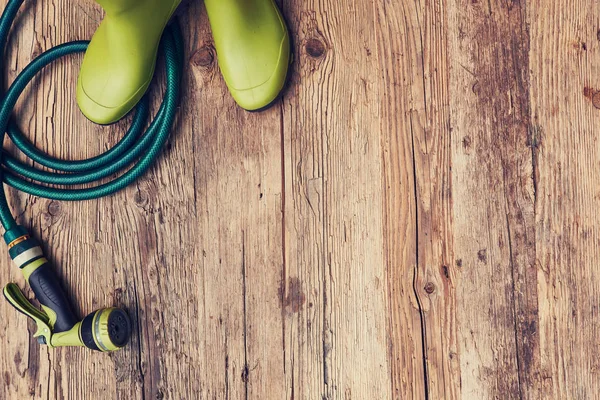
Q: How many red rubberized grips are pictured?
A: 0